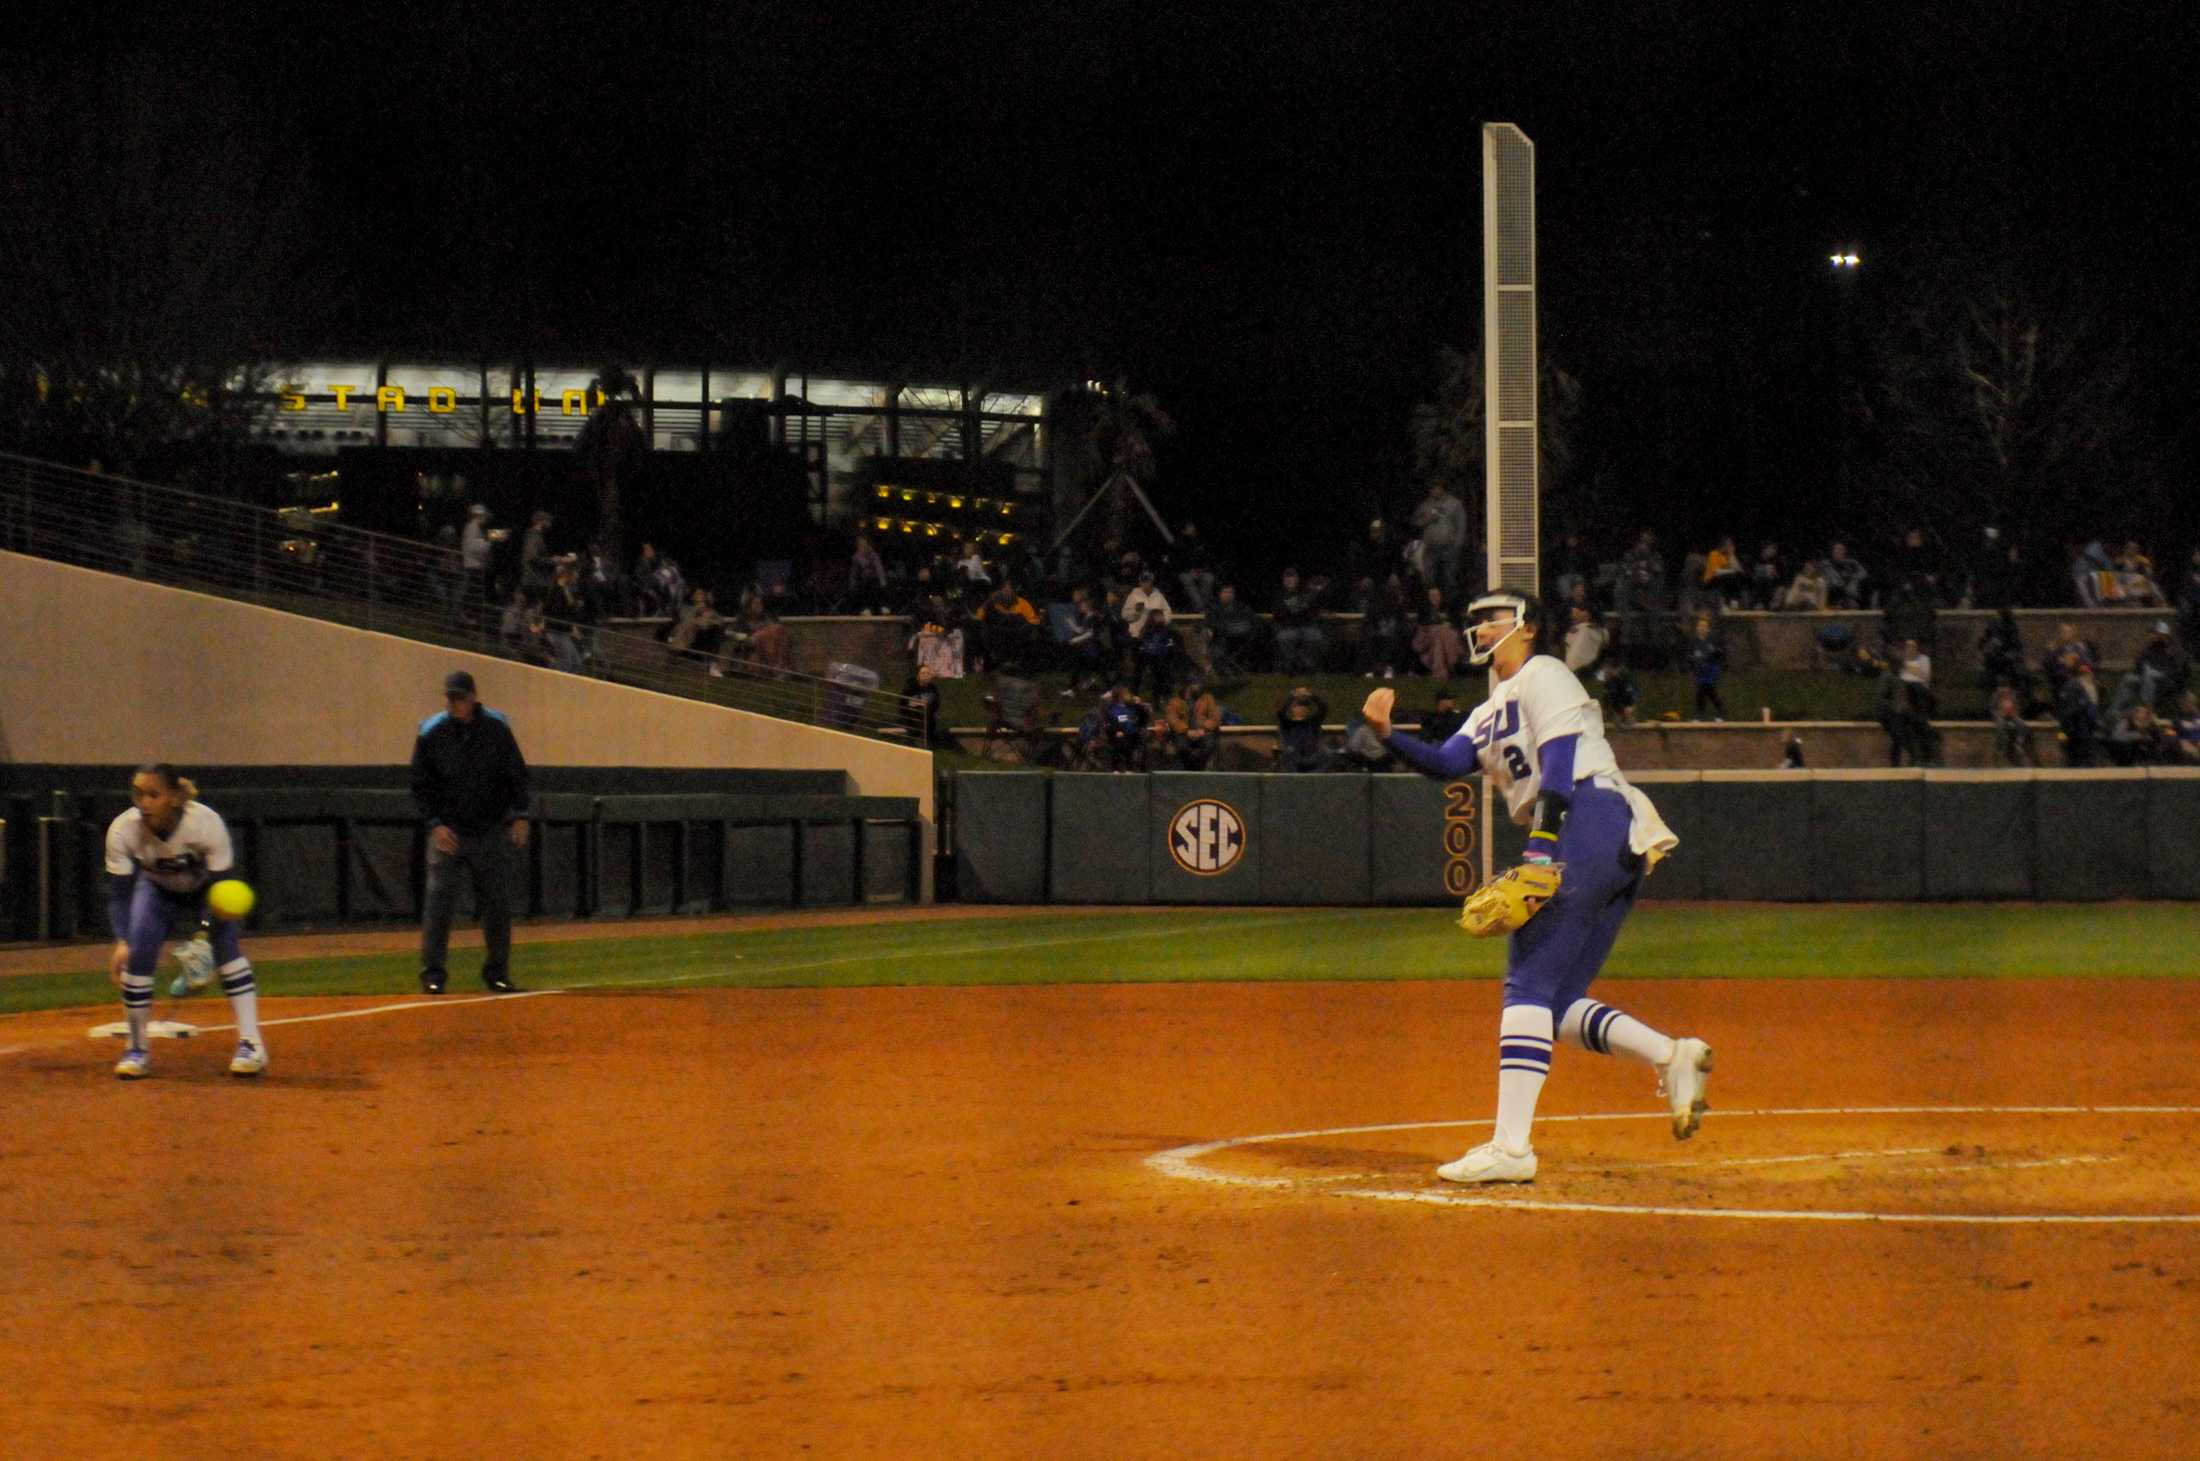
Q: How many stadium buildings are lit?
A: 1